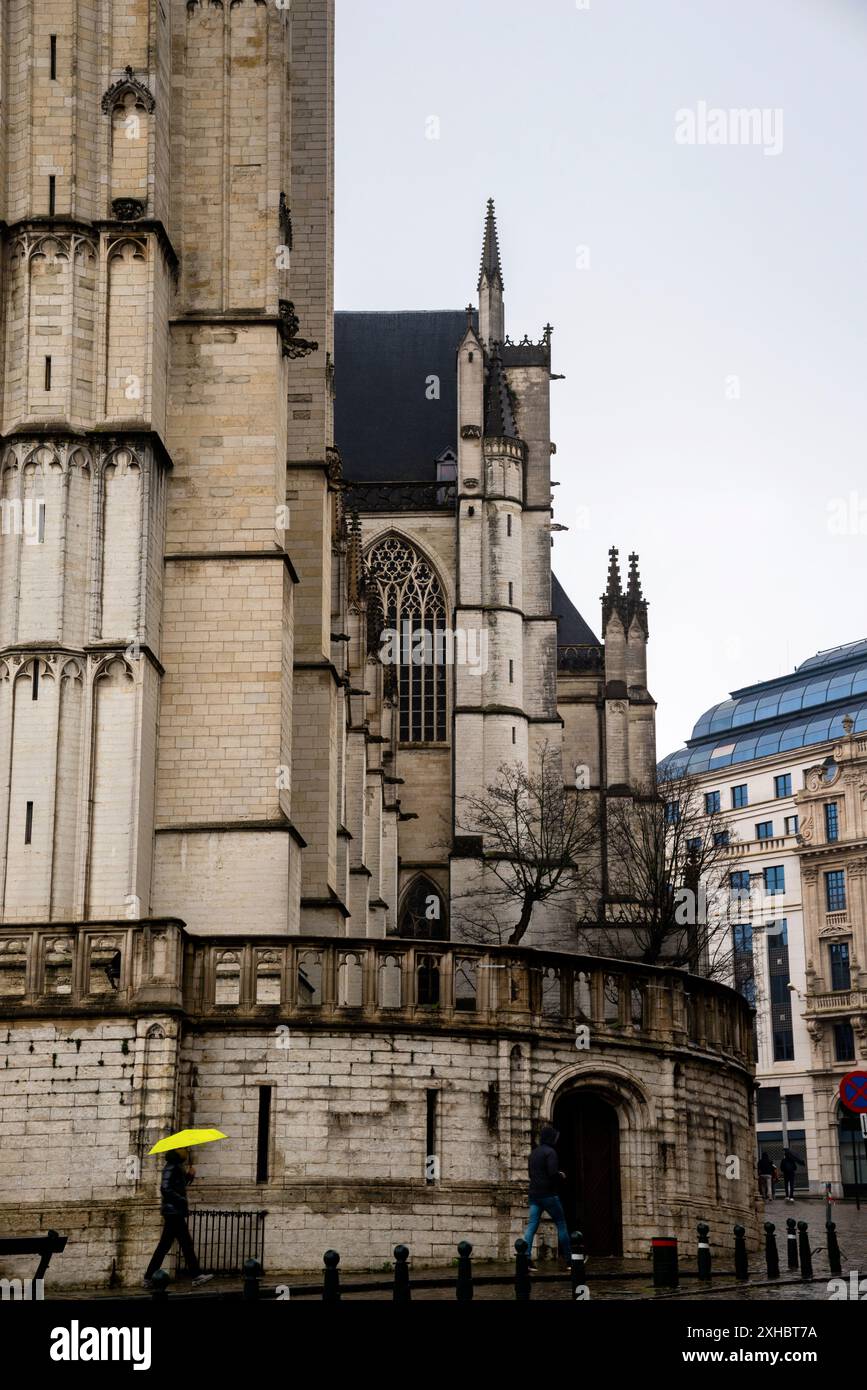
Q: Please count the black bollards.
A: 13